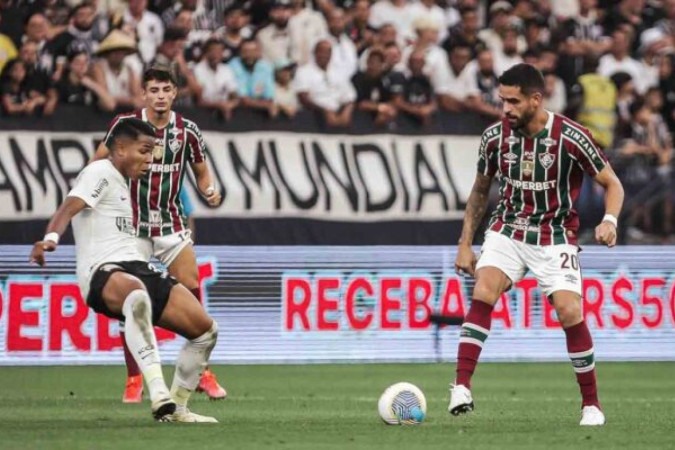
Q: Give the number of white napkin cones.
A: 0